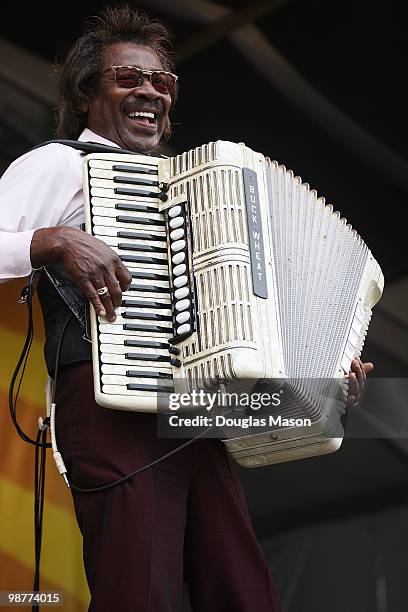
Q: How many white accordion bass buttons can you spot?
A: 11